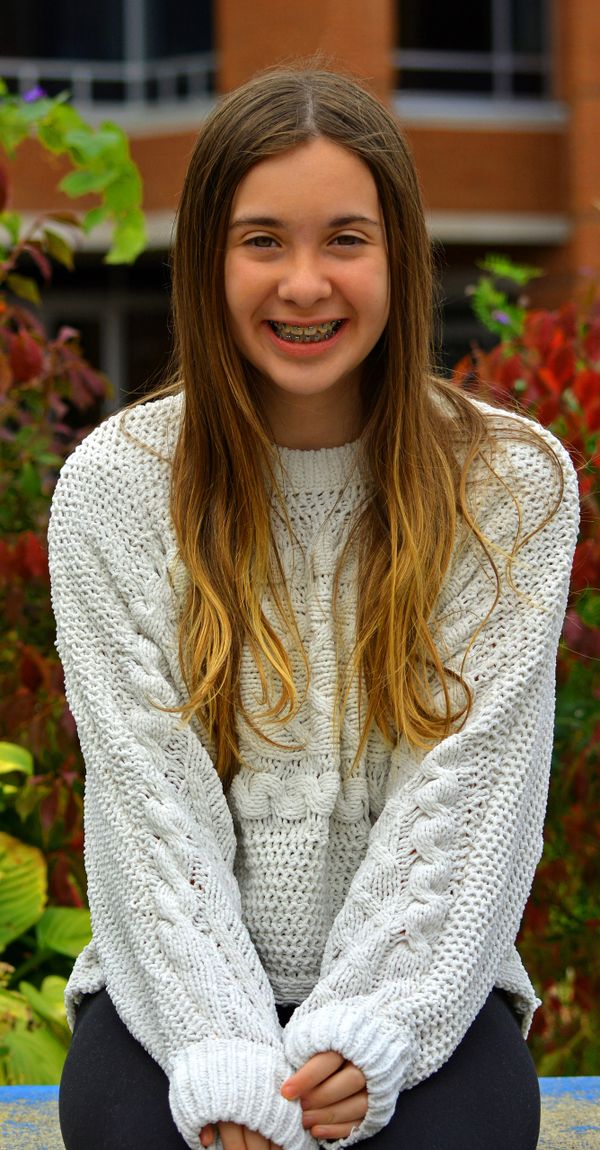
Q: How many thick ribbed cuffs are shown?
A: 2